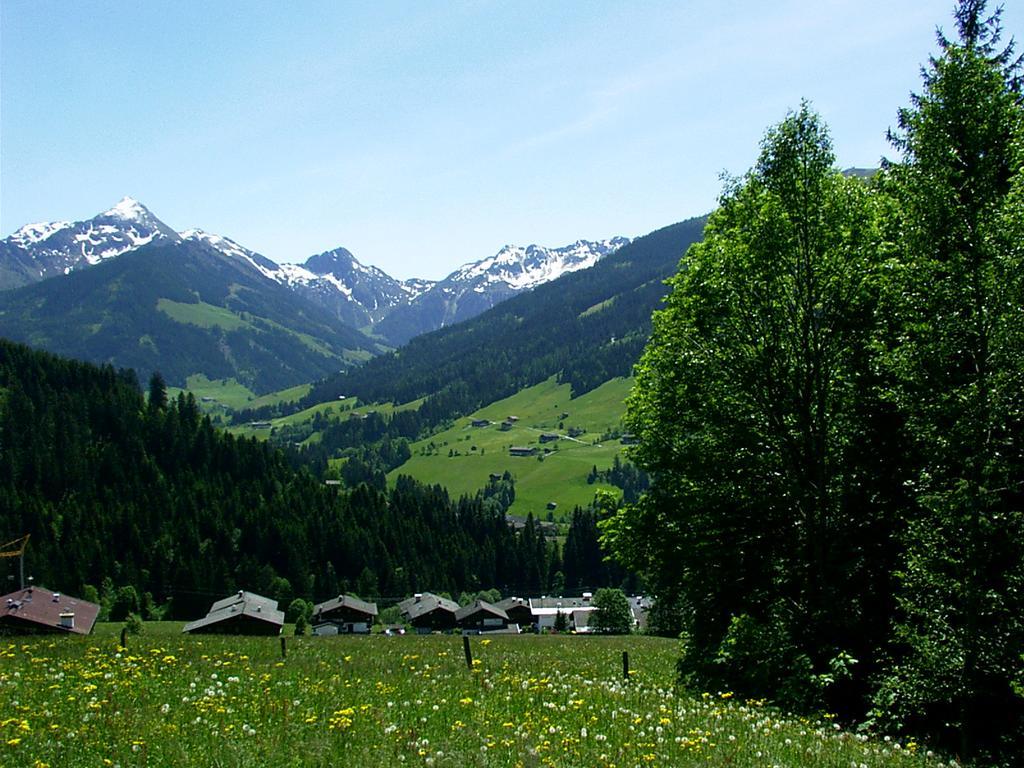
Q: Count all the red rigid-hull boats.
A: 0